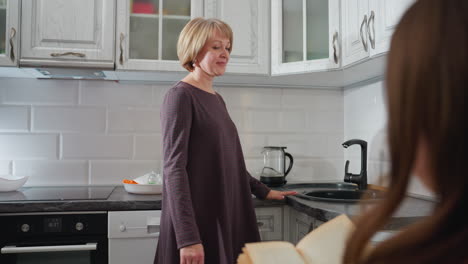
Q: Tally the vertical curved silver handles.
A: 5